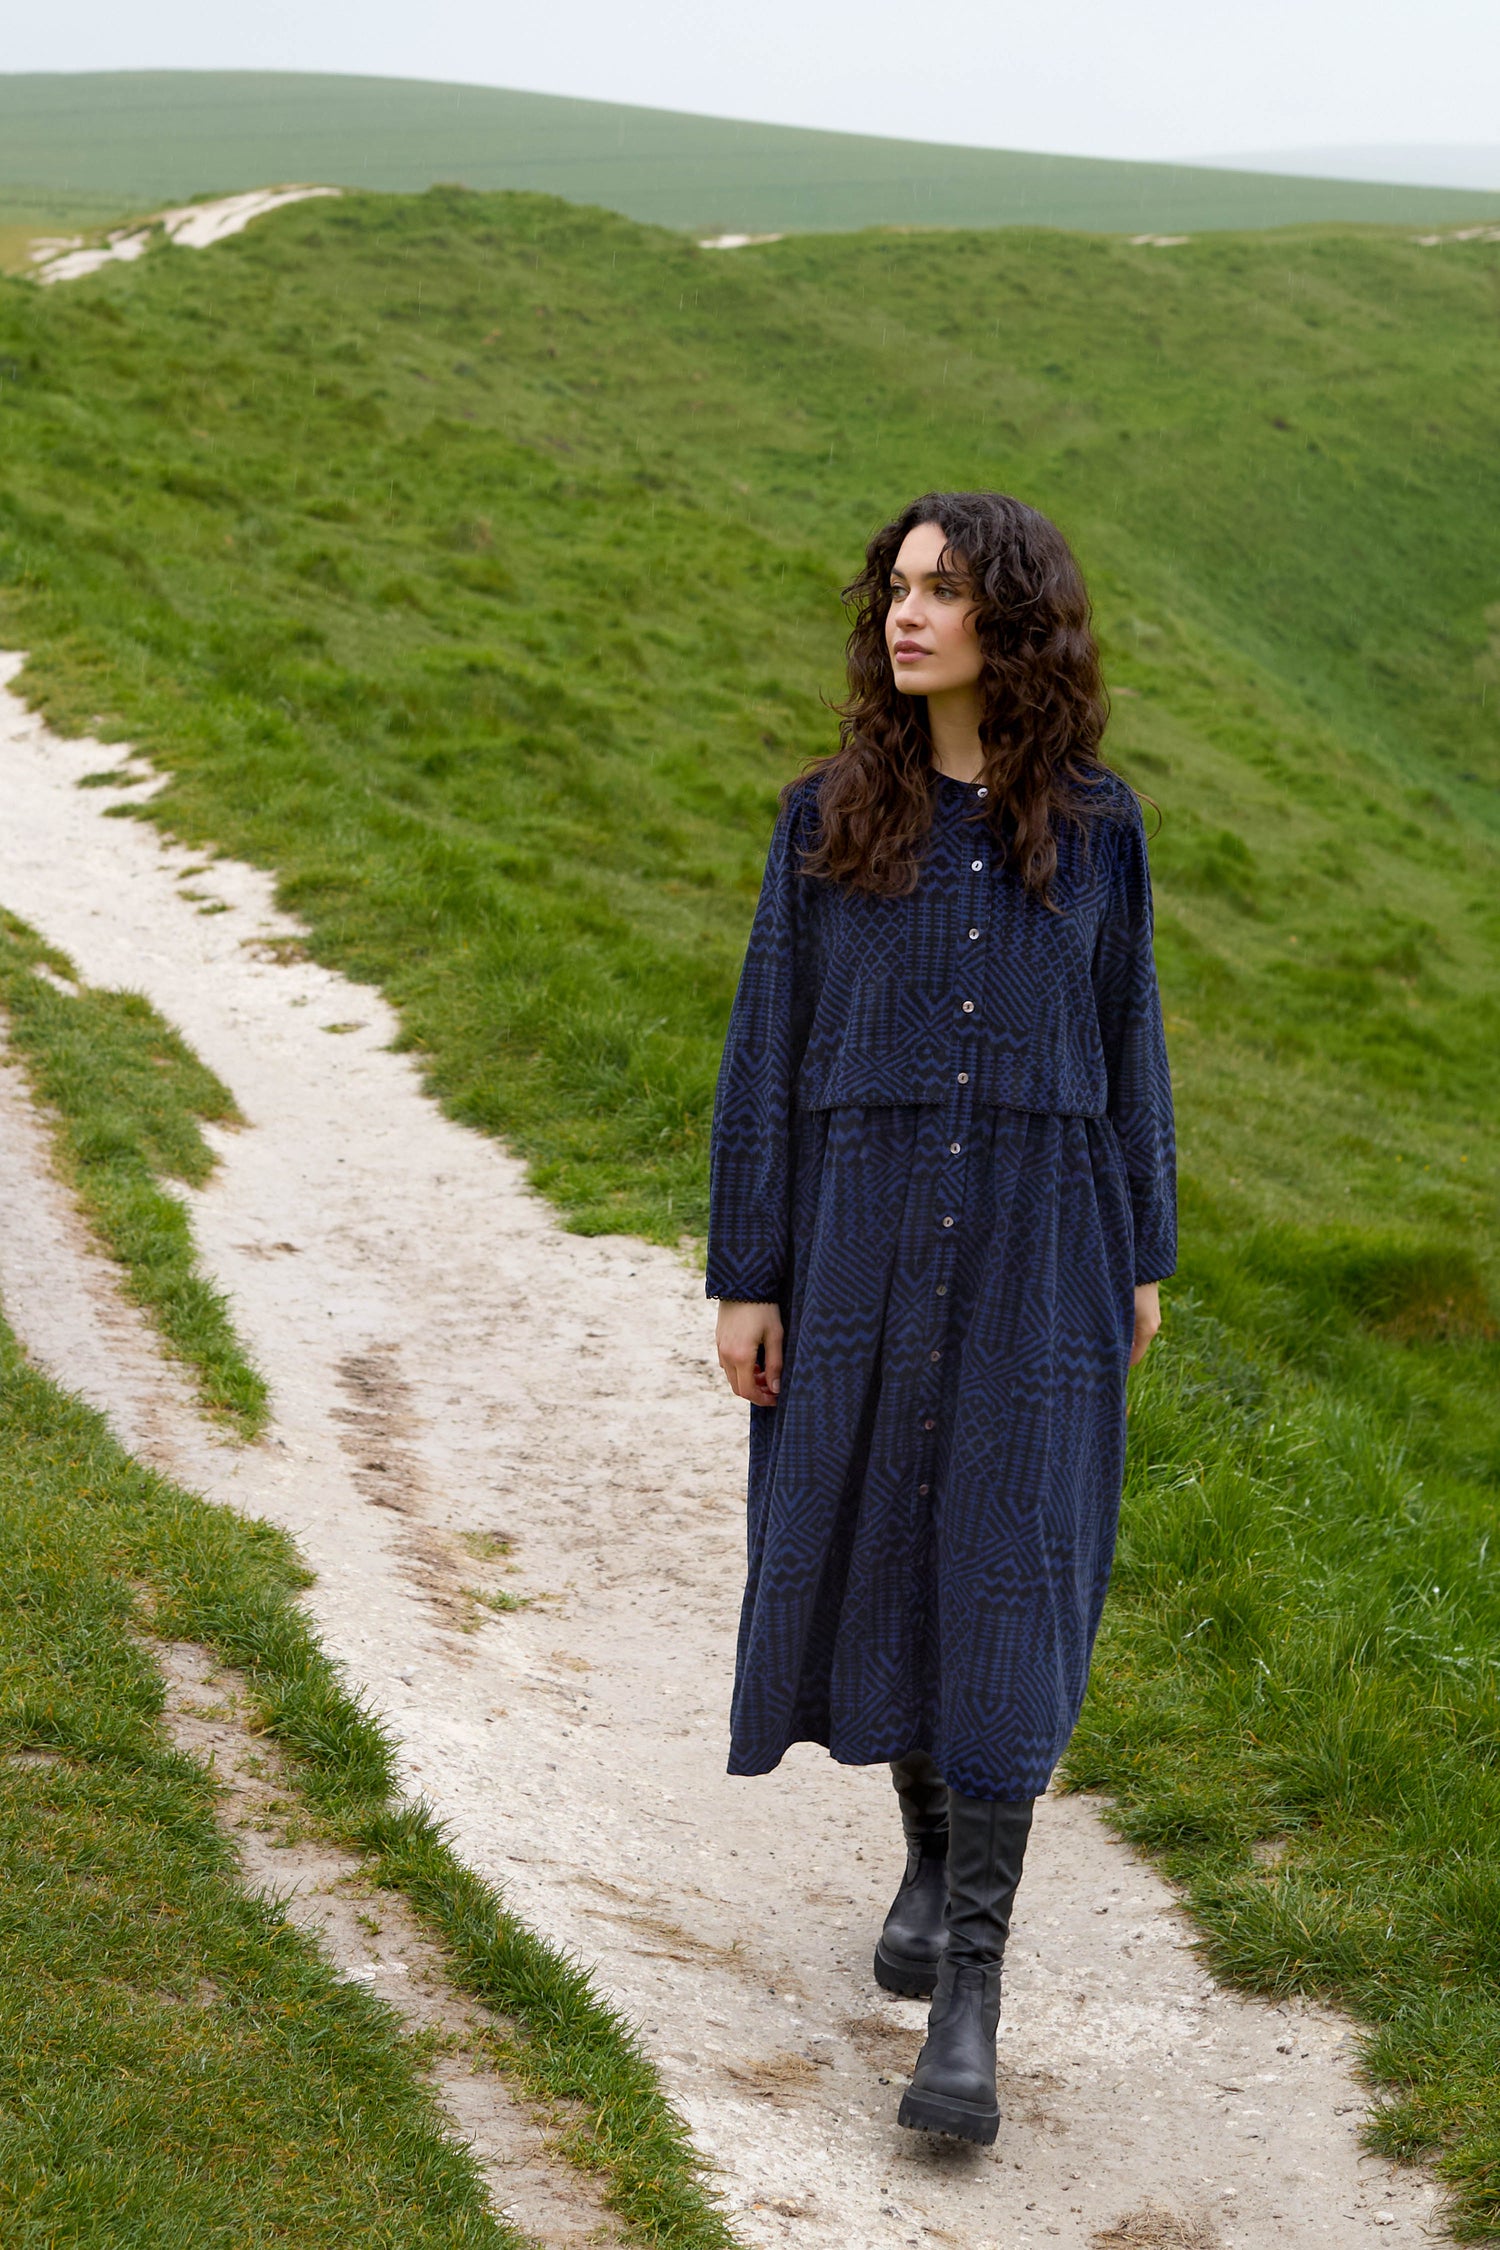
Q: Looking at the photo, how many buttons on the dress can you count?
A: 11